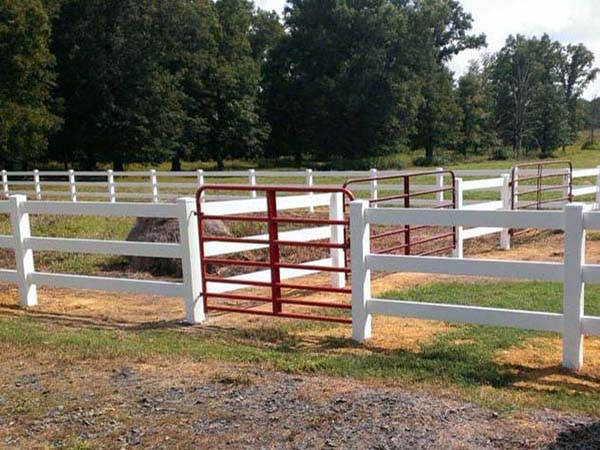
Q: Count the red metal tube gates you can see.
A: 3